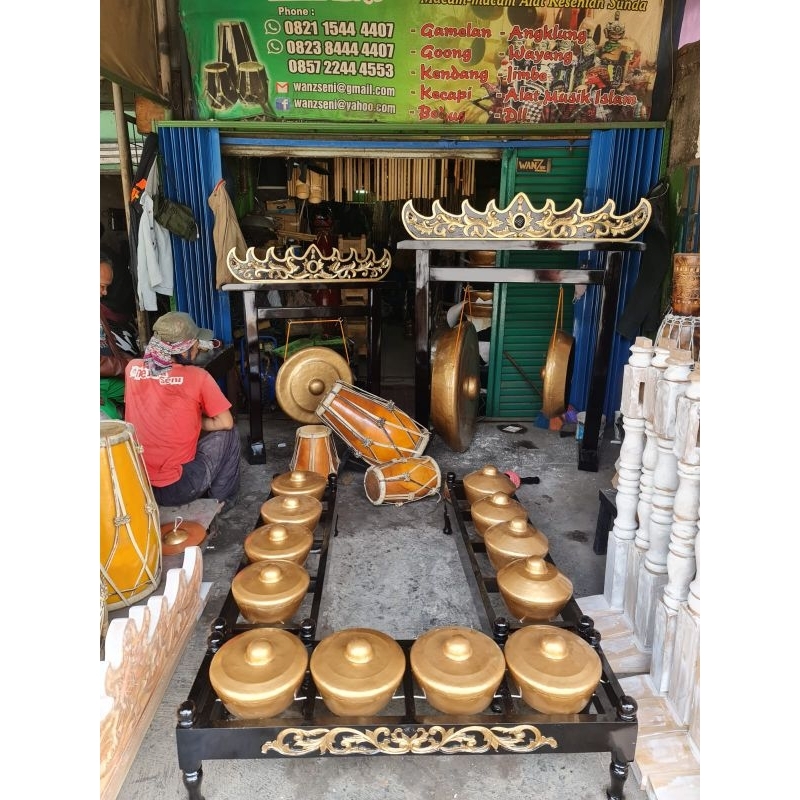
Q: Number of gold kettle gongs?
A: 12